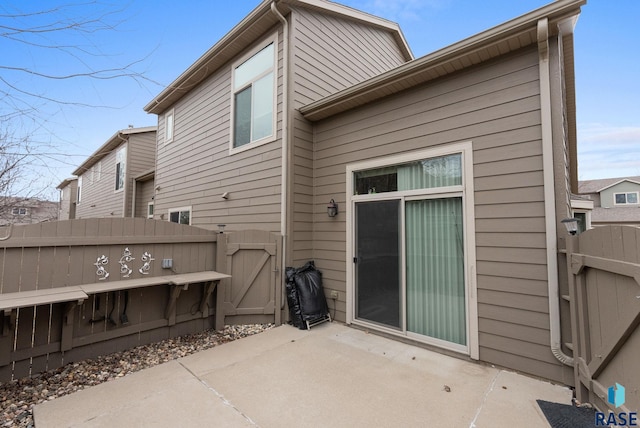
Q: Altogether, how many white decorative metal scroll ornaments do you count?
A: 3